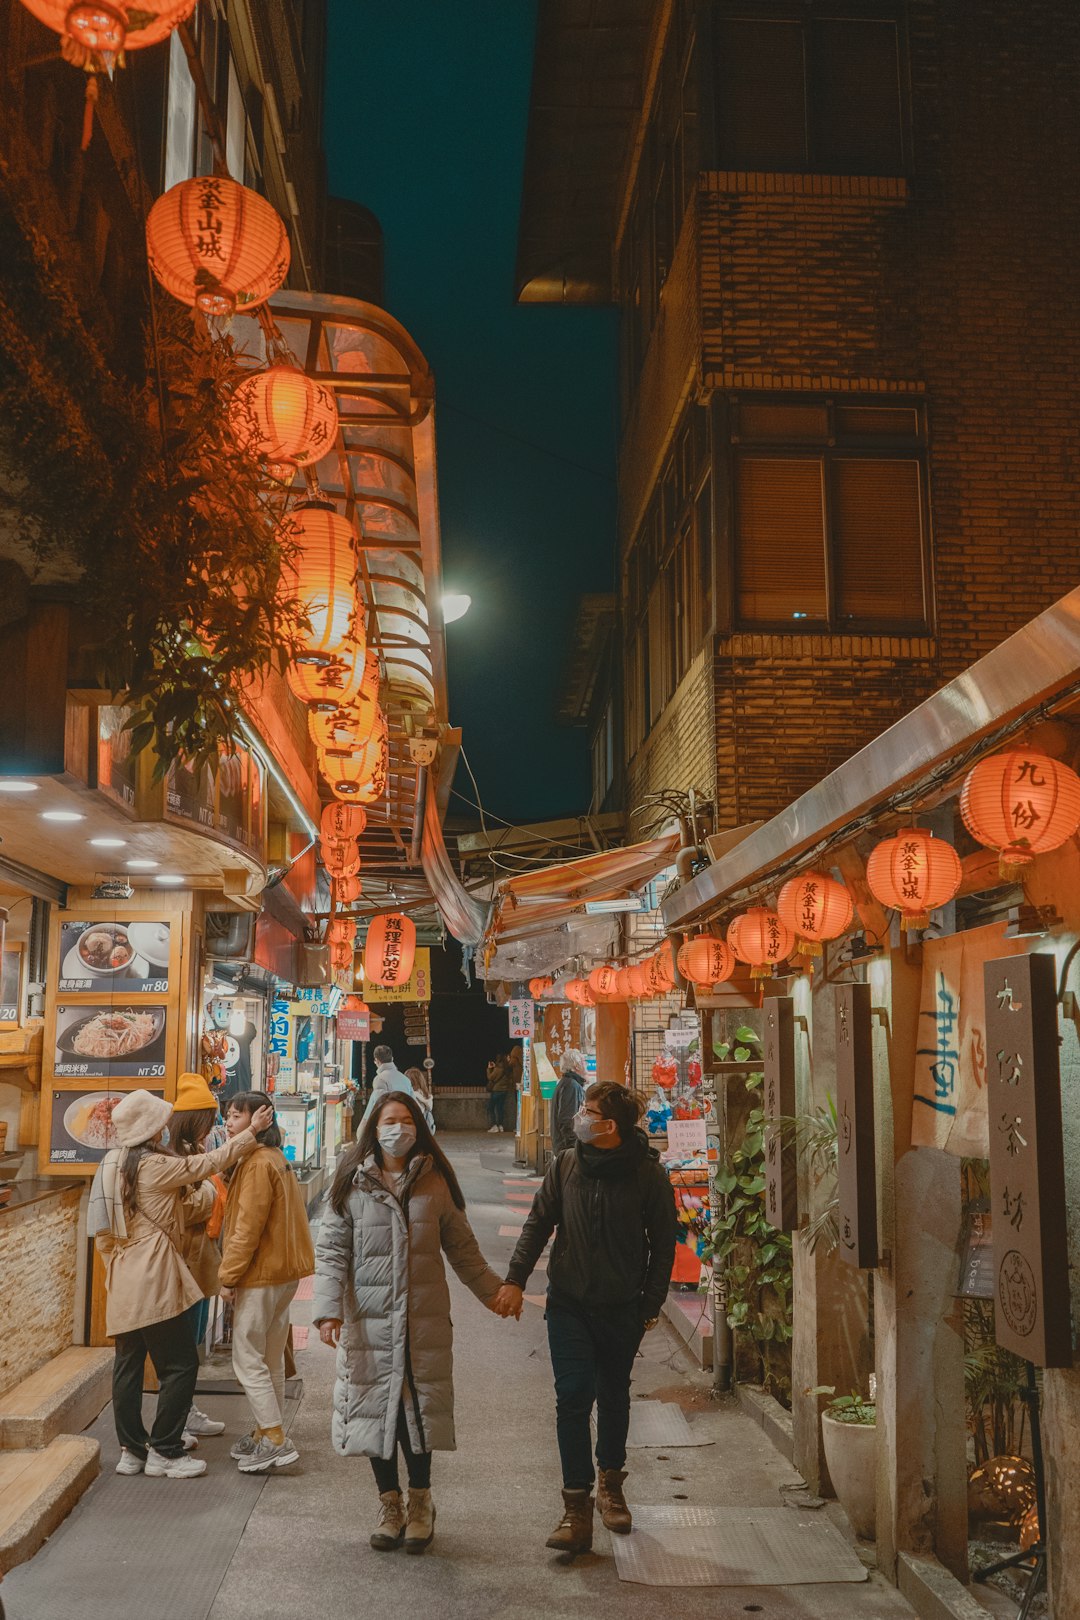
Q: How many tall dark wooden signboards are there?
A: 3